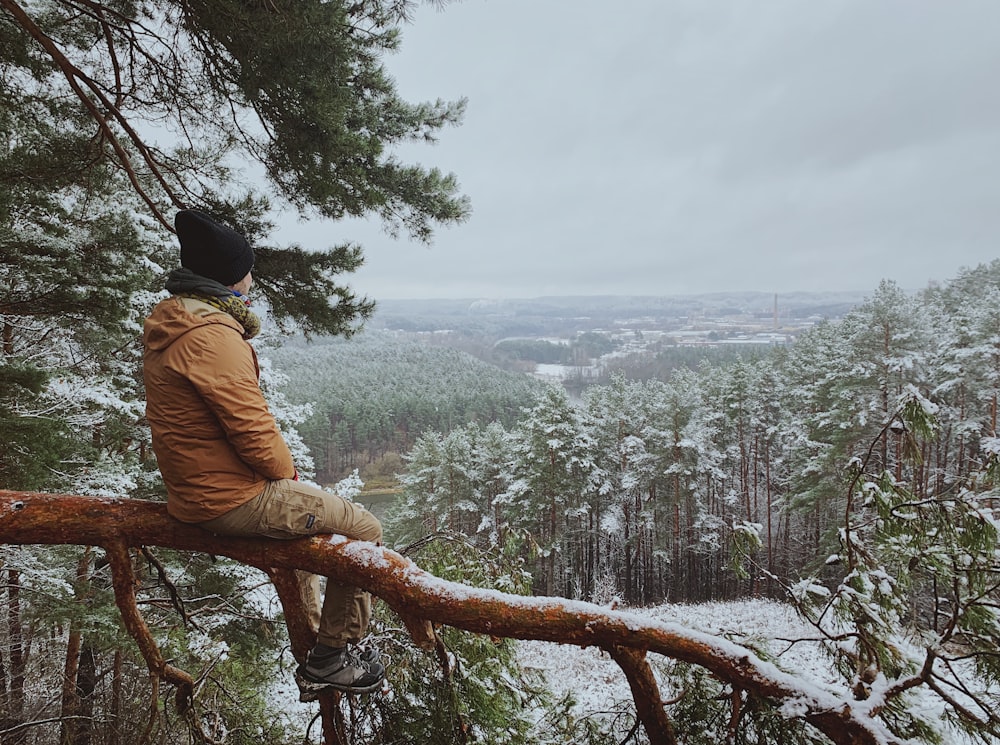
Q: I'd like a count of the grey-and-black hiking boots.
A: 2